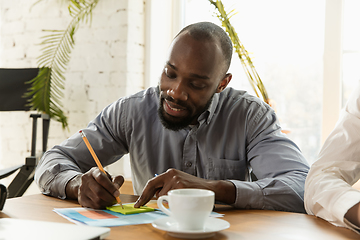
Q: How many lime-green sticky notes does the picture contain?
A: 1